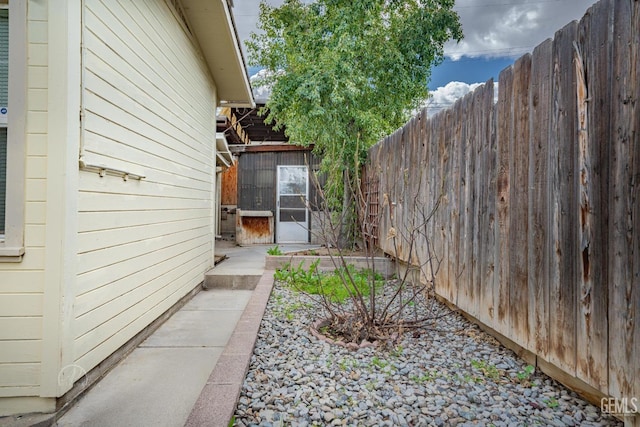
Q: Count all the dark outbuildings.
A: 1